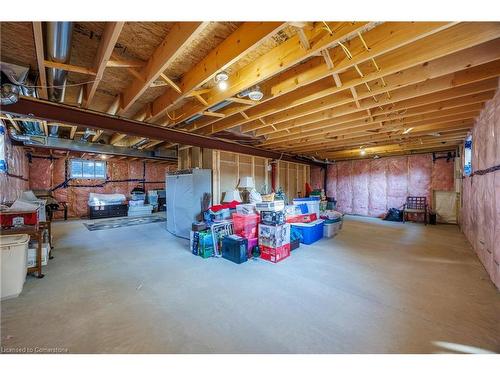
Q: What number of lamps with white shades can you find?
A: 2